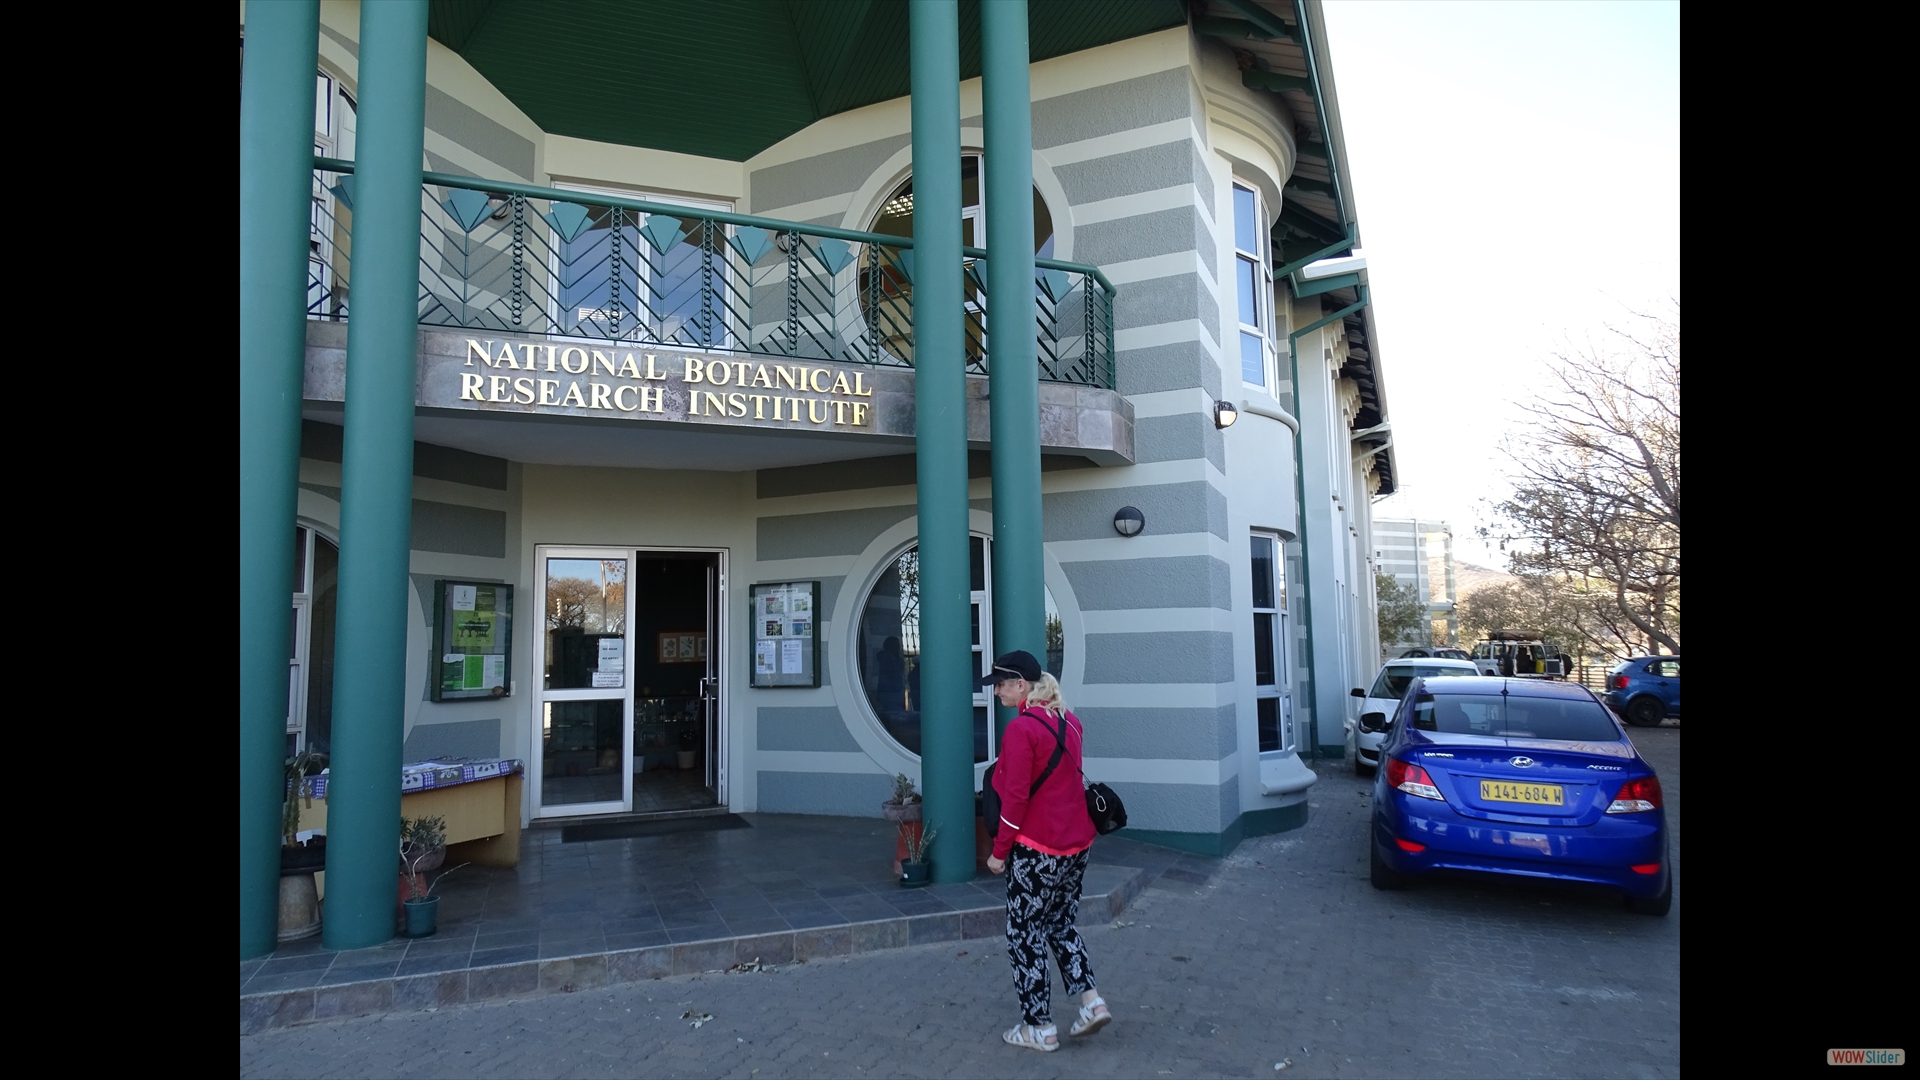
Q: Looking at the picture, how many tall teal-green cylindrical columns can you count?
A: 4